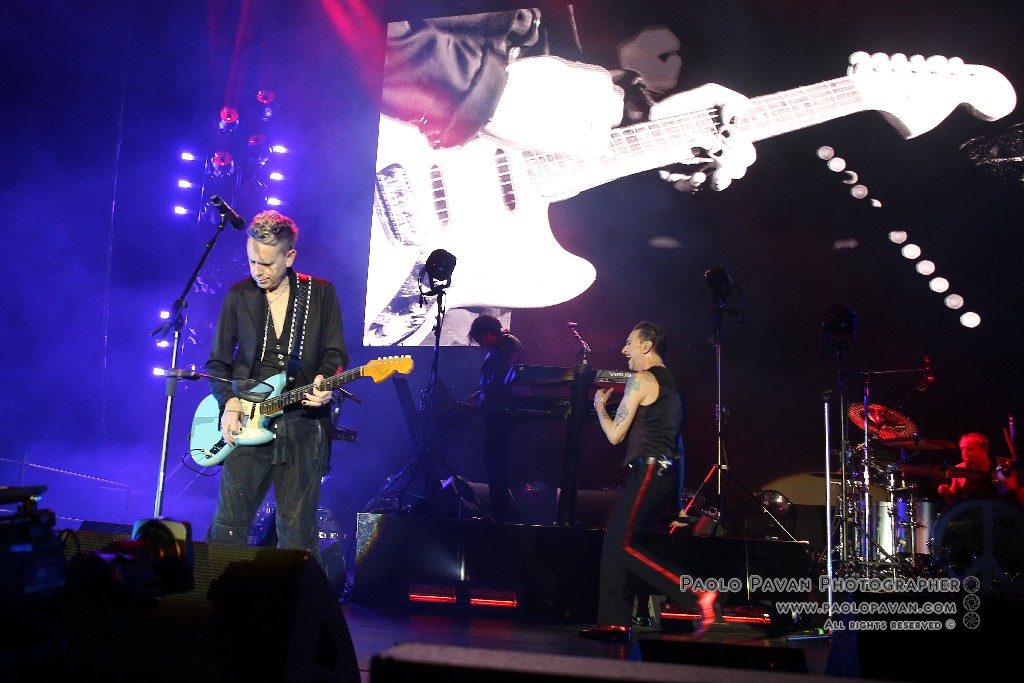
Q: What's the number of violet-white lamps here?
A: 9